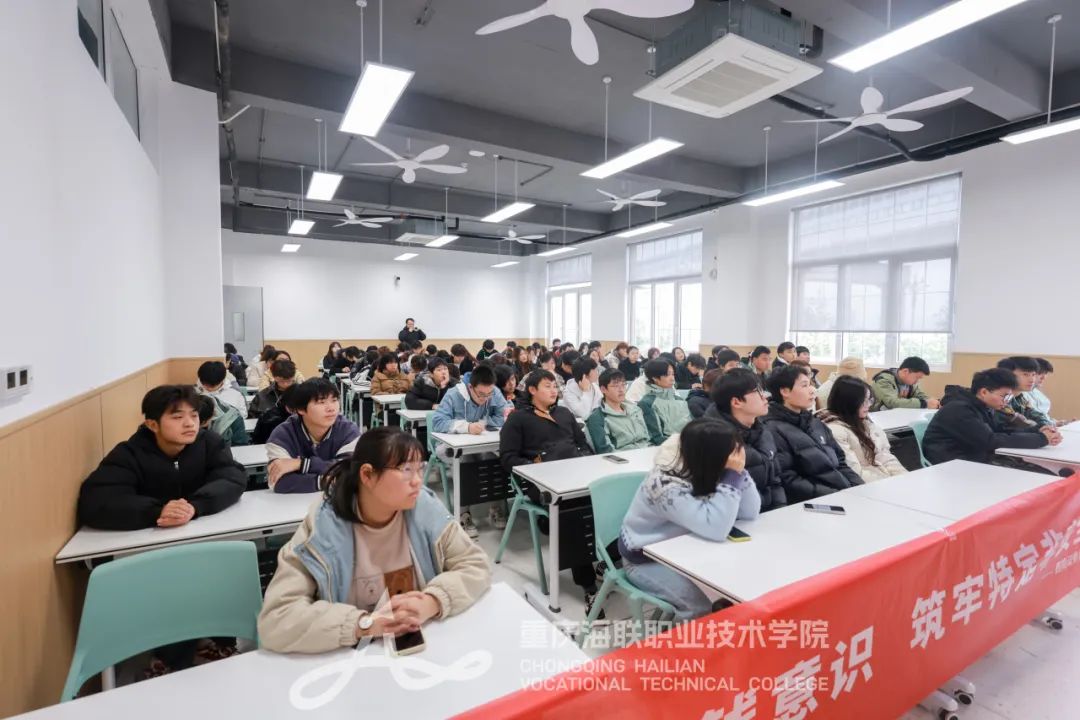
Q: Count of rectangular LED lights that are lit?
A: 14